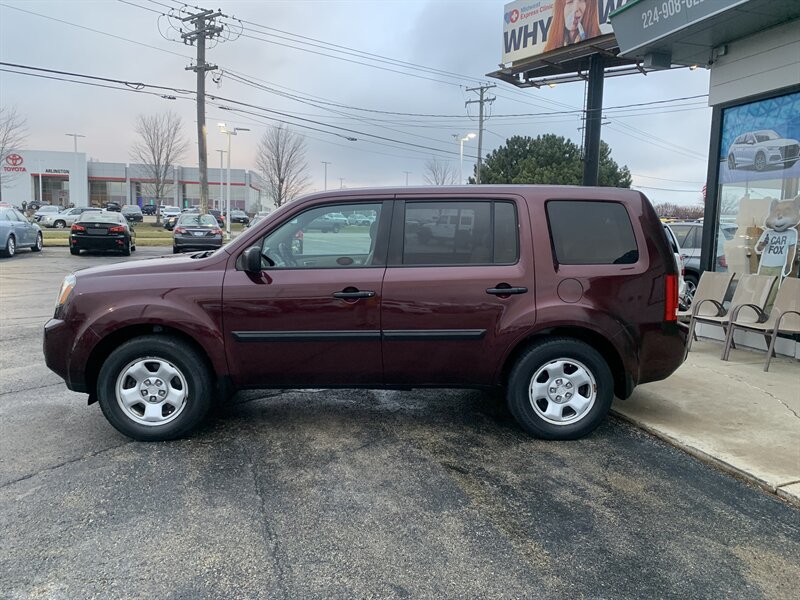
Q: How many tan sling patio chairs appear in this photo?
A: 3